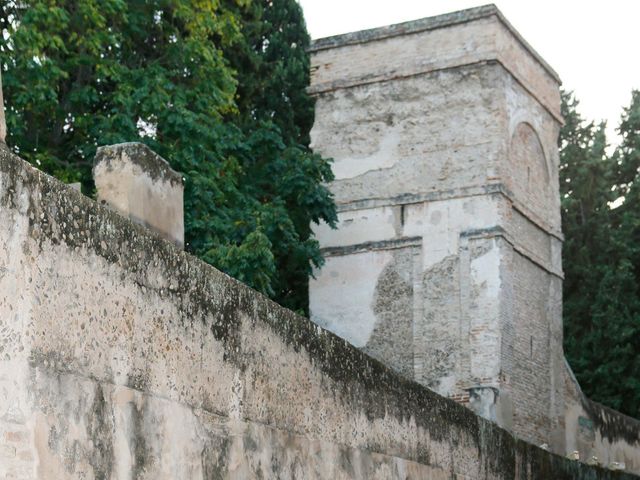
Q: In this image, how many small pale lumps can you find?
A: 4